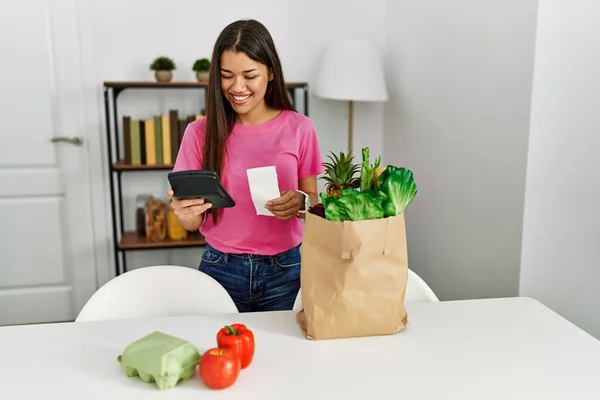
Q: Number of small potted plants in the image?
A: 2